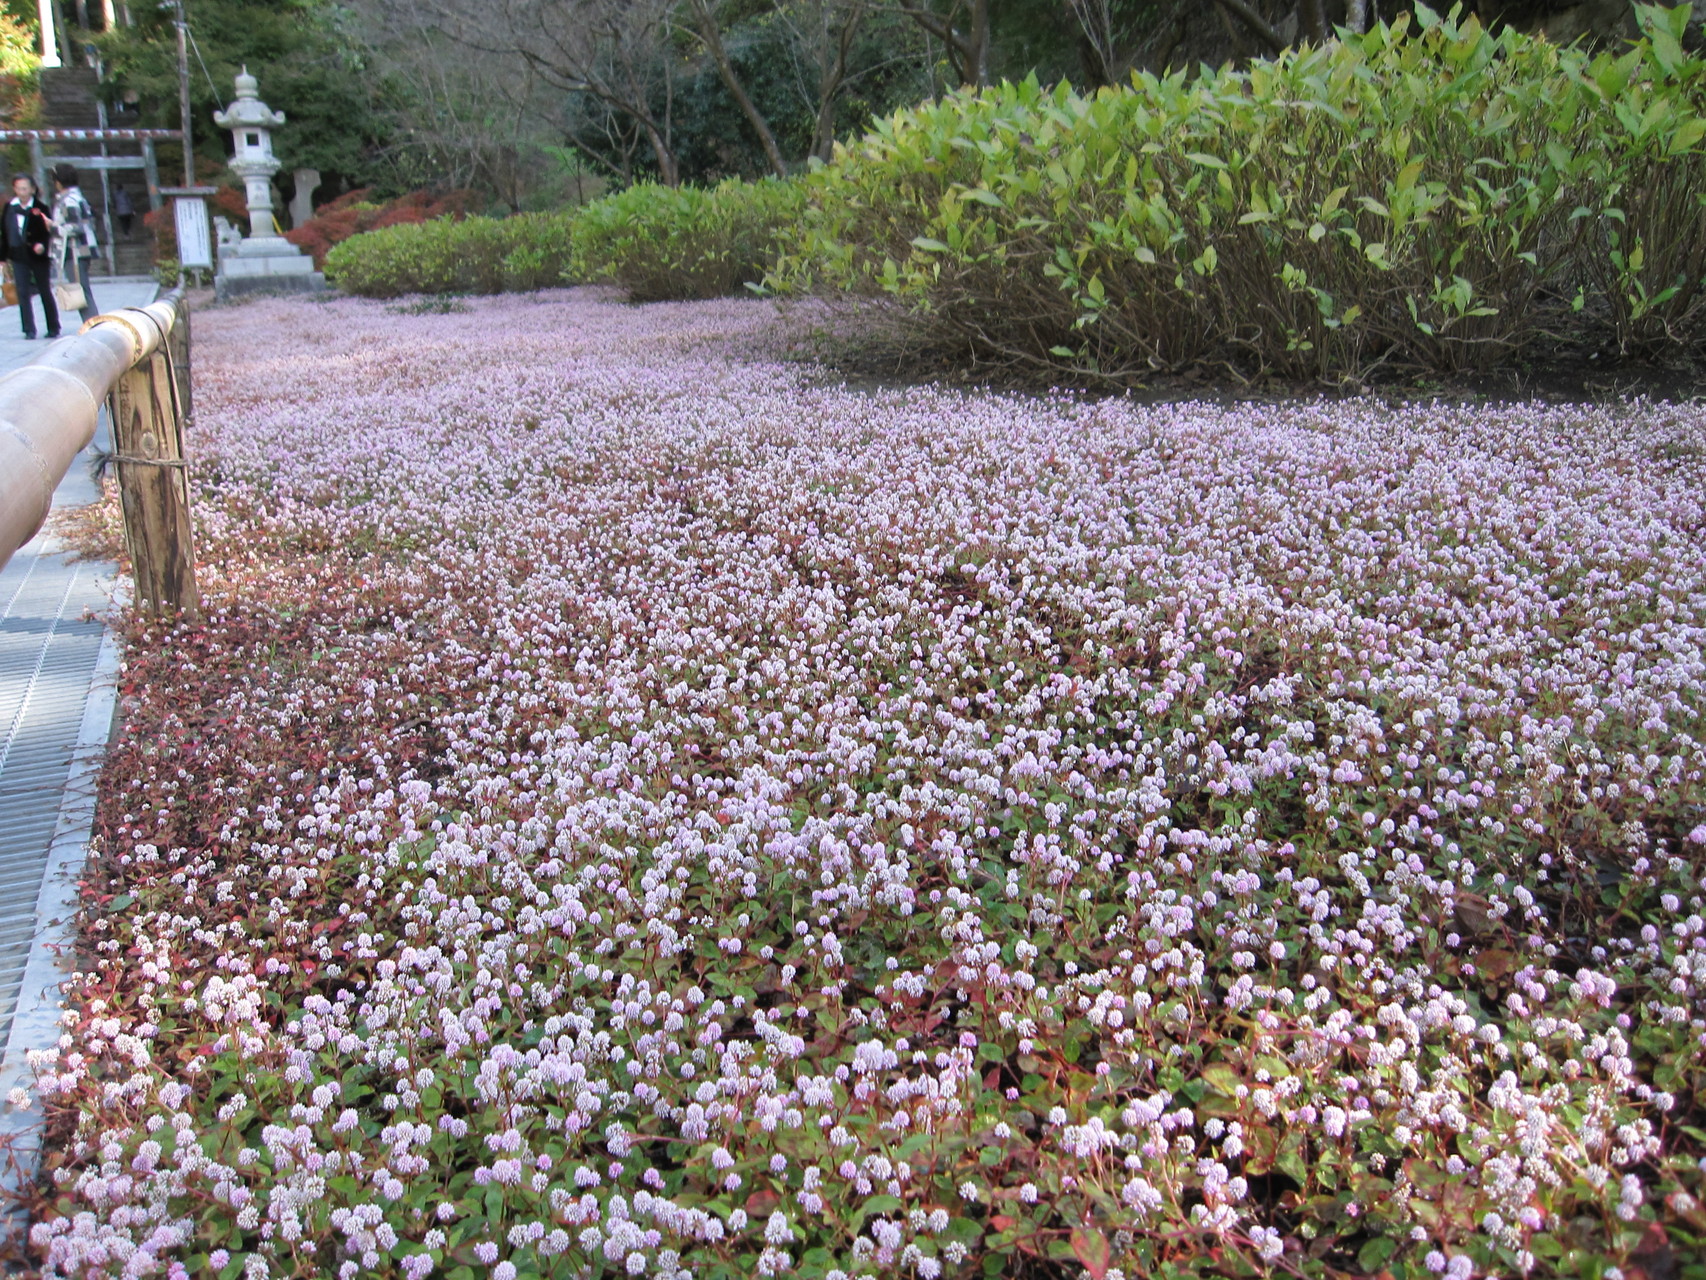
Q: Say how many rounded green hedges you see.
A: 3